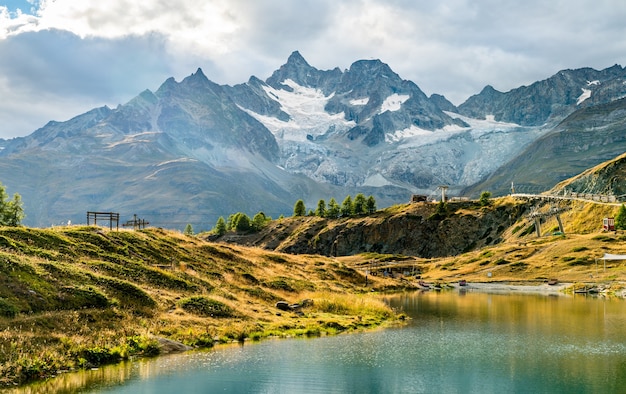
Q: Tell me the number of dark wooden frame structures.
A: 2